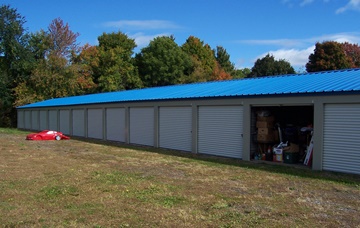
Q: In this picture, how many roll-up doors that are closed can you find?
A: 13